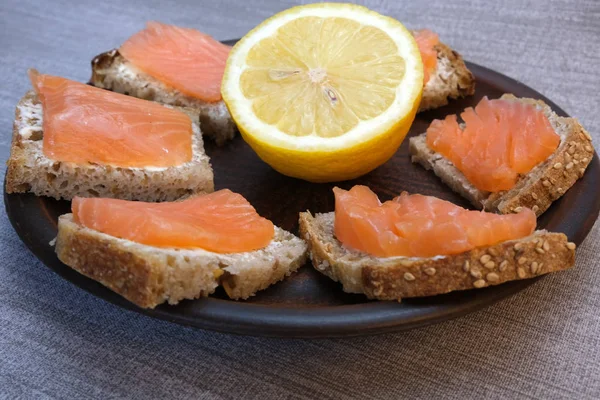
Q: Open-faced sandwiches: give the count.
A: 6